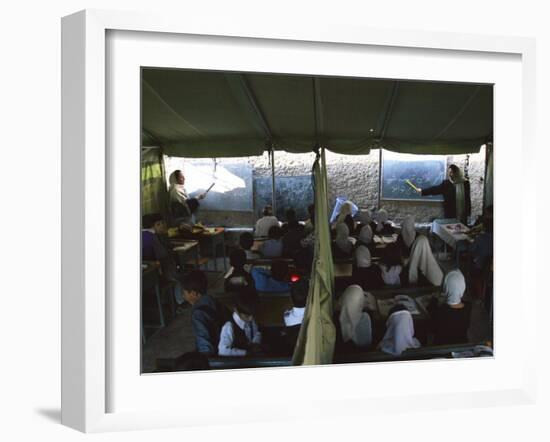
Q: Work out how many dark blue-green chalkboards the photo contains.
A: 3